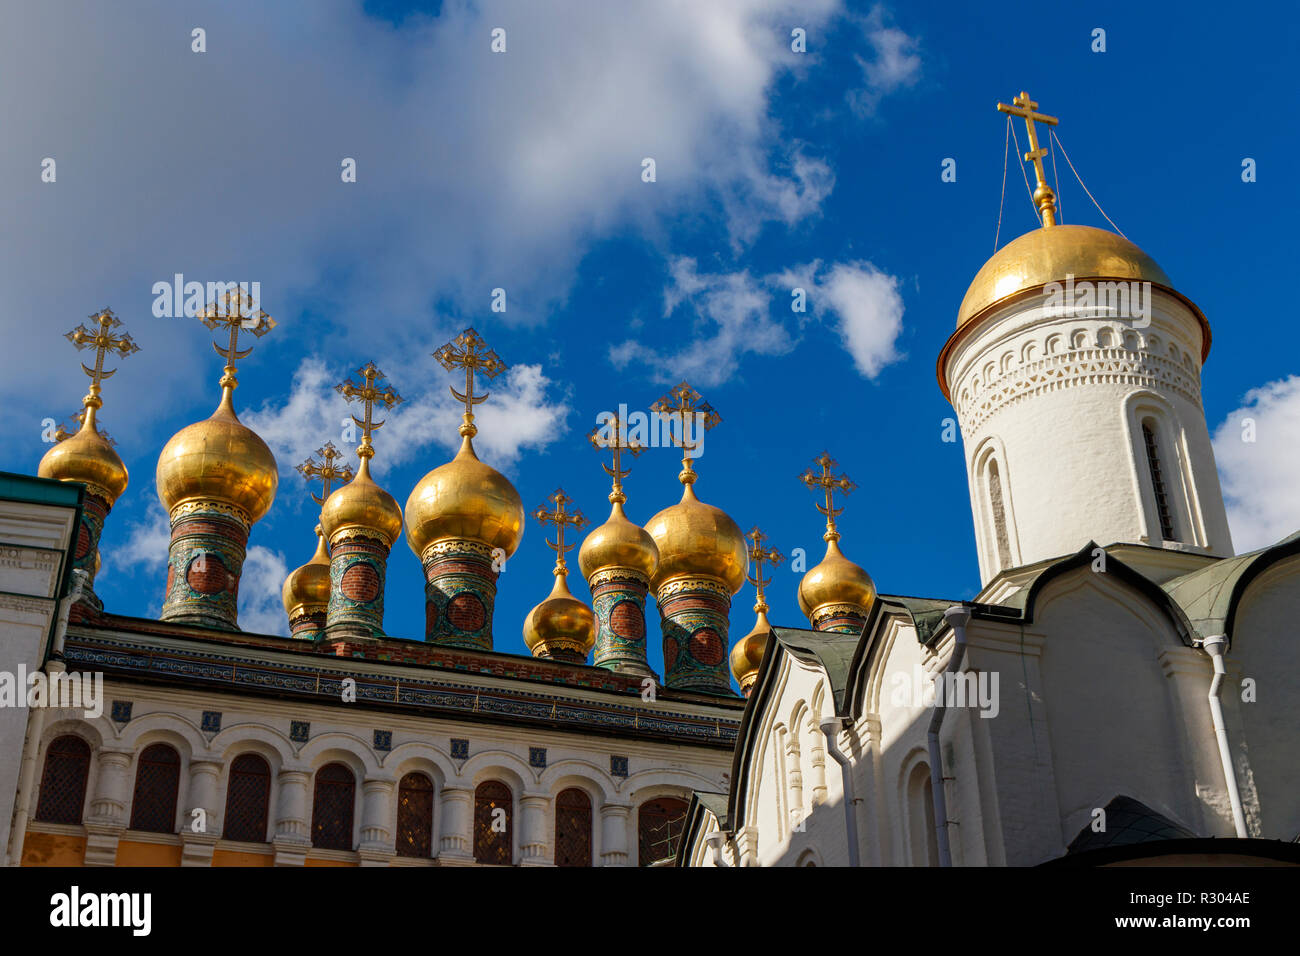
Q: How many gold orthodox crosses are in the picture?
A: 12